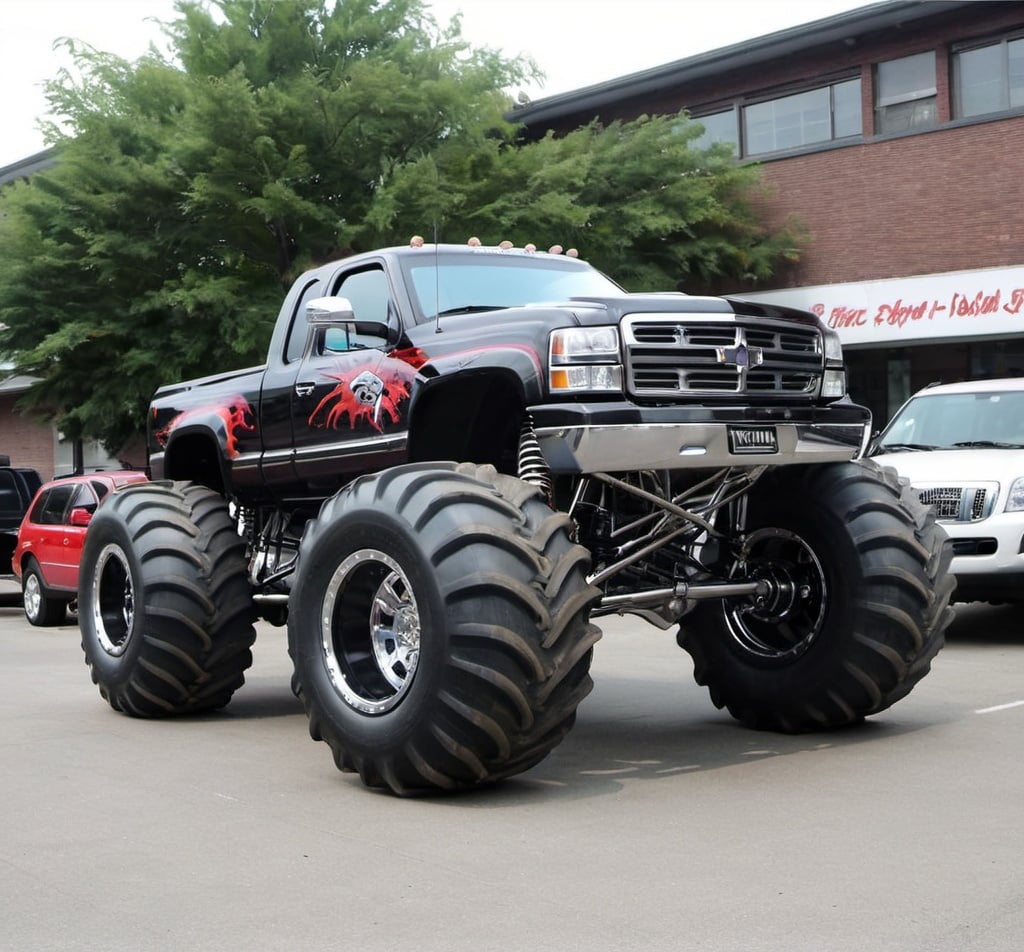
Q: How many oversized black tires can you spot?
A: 3